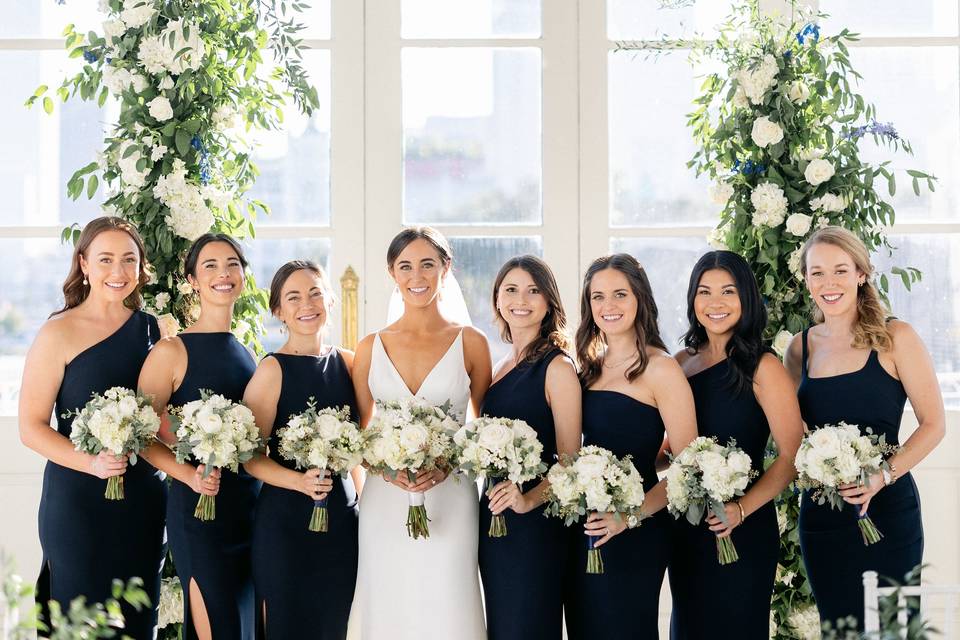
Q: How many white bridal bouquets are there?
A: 8